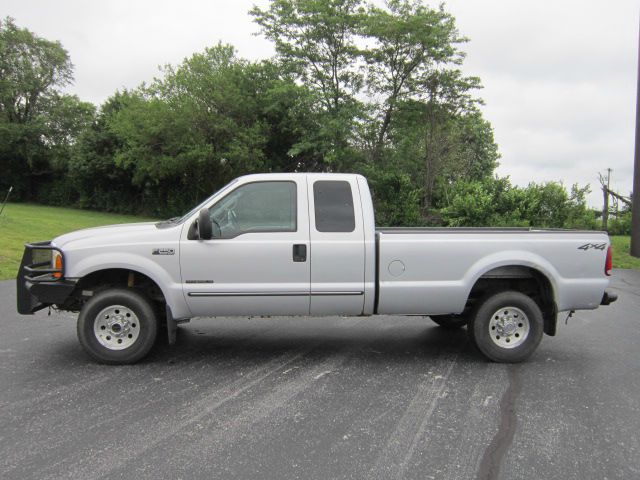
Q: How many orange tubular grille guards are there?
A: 0